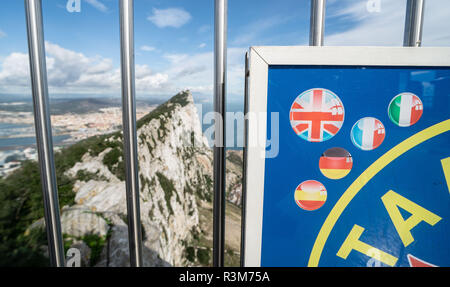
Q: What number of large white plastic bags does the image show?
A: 0